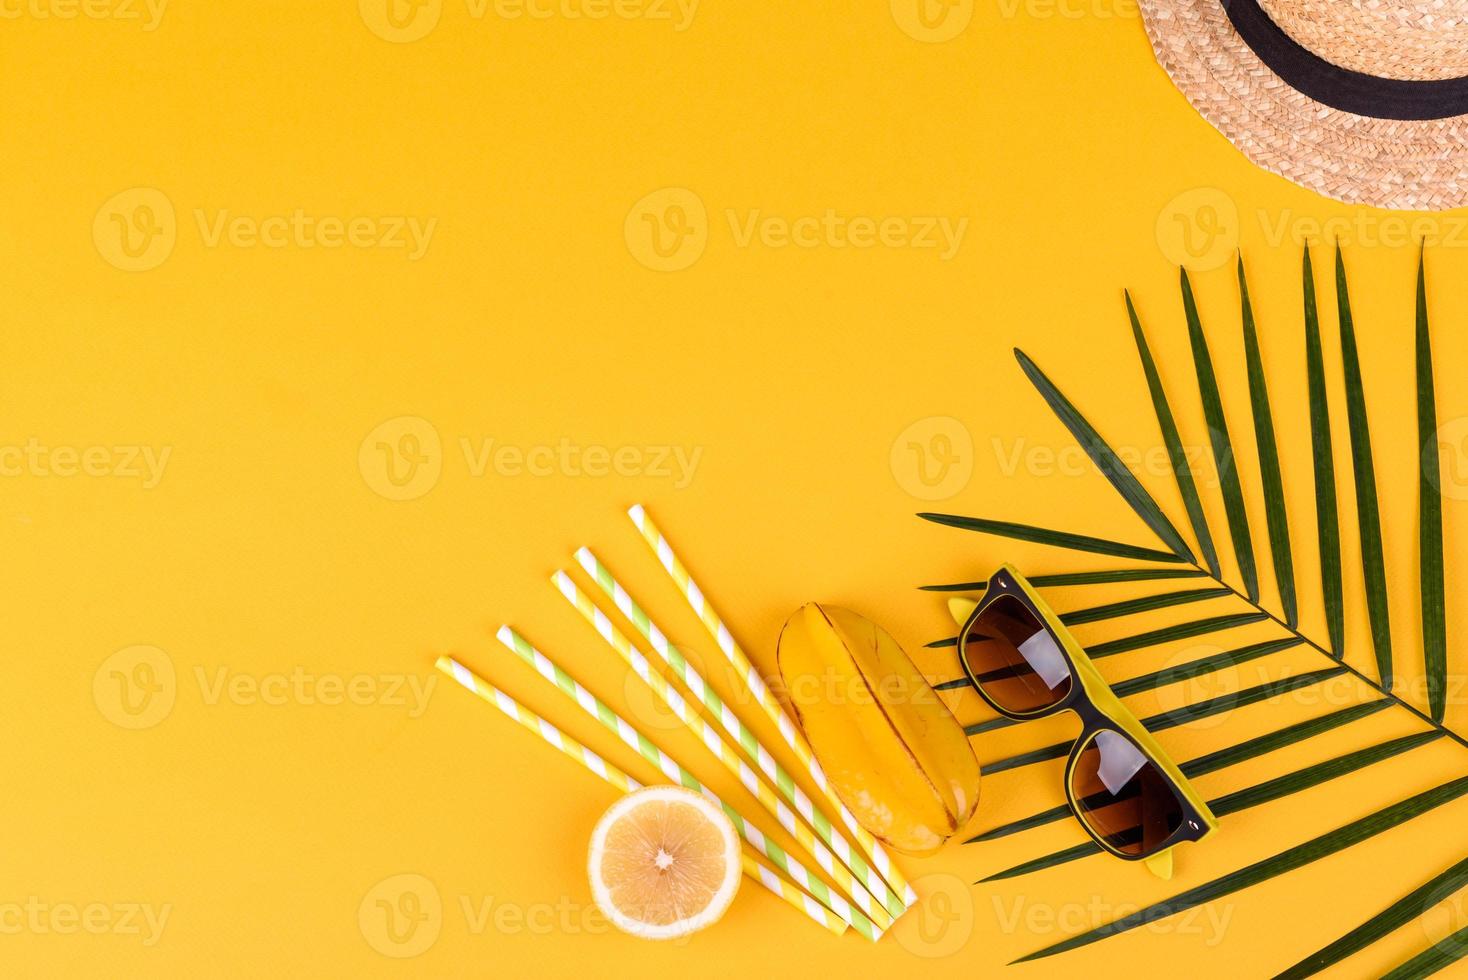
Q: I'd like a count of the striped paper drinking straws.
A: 5